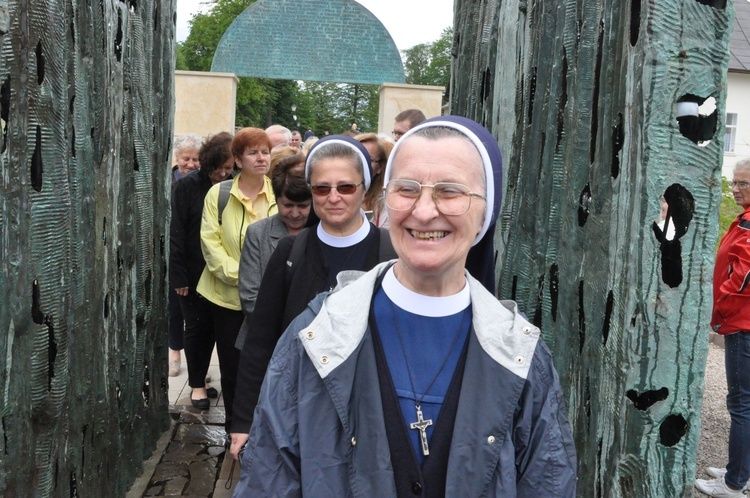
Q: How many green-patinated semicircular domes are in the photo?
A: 1